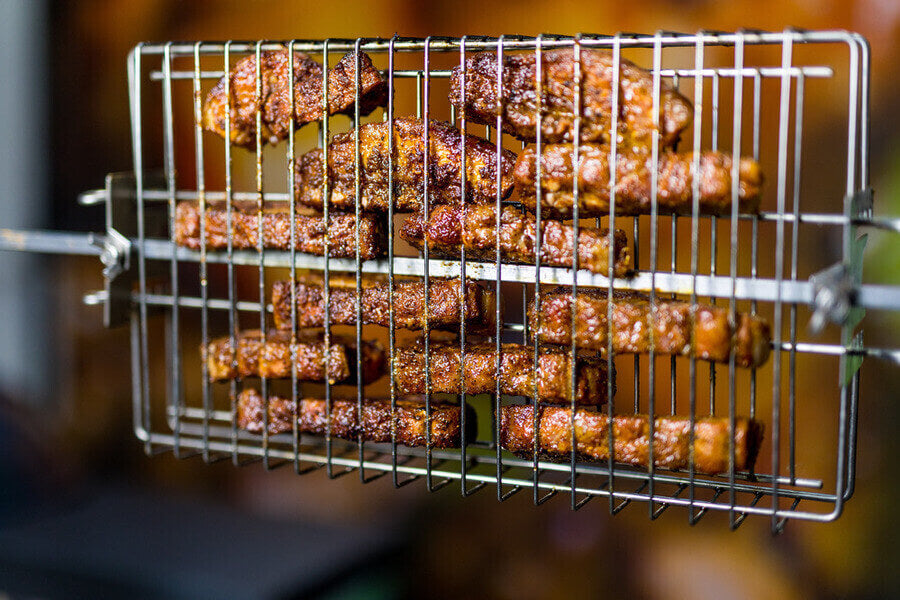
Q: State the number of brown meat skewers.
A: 12